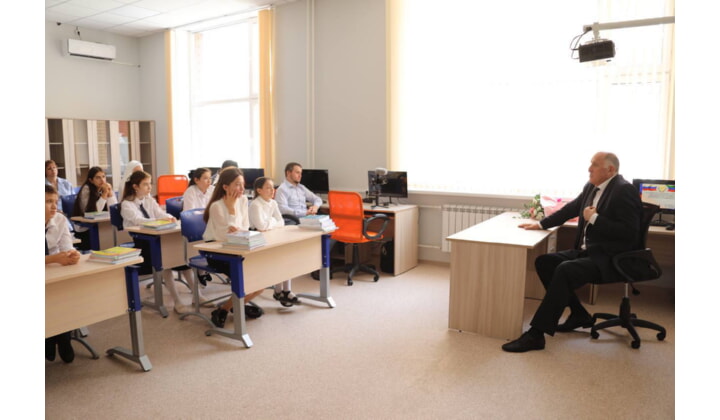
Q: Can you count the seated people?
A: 11